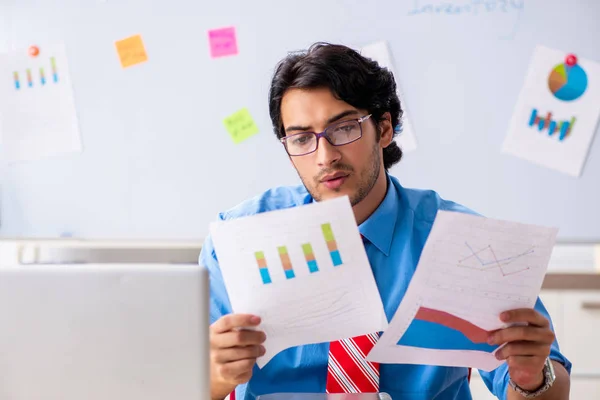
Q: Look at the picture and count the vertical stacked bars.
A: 8